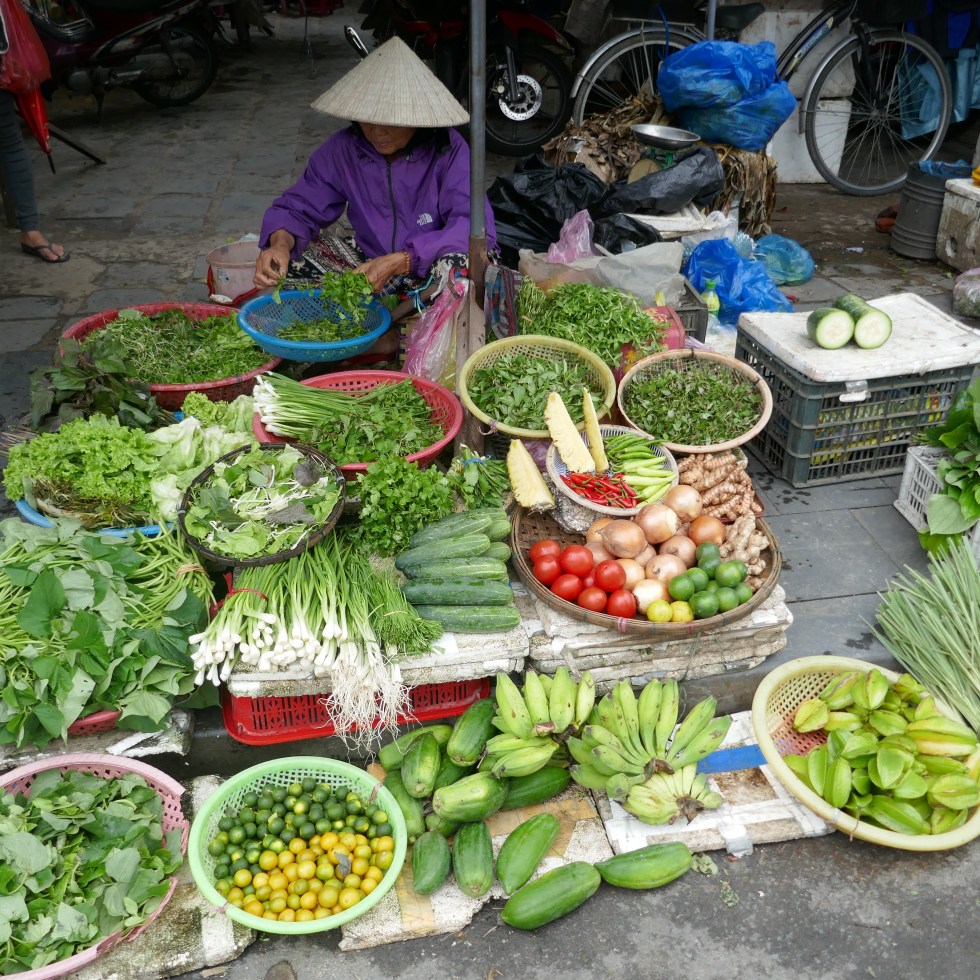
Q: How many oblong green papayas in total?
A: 13